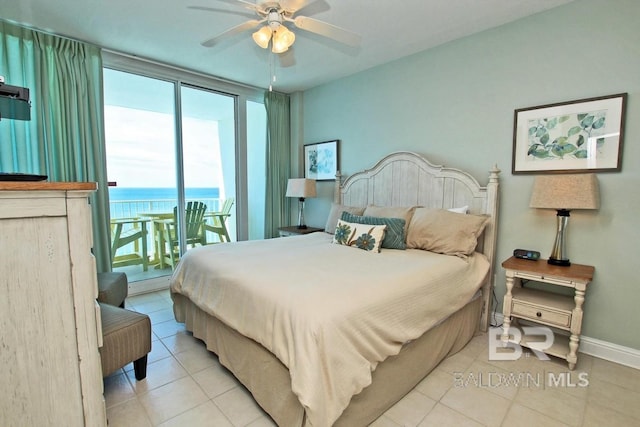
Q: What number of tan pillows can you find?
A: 3